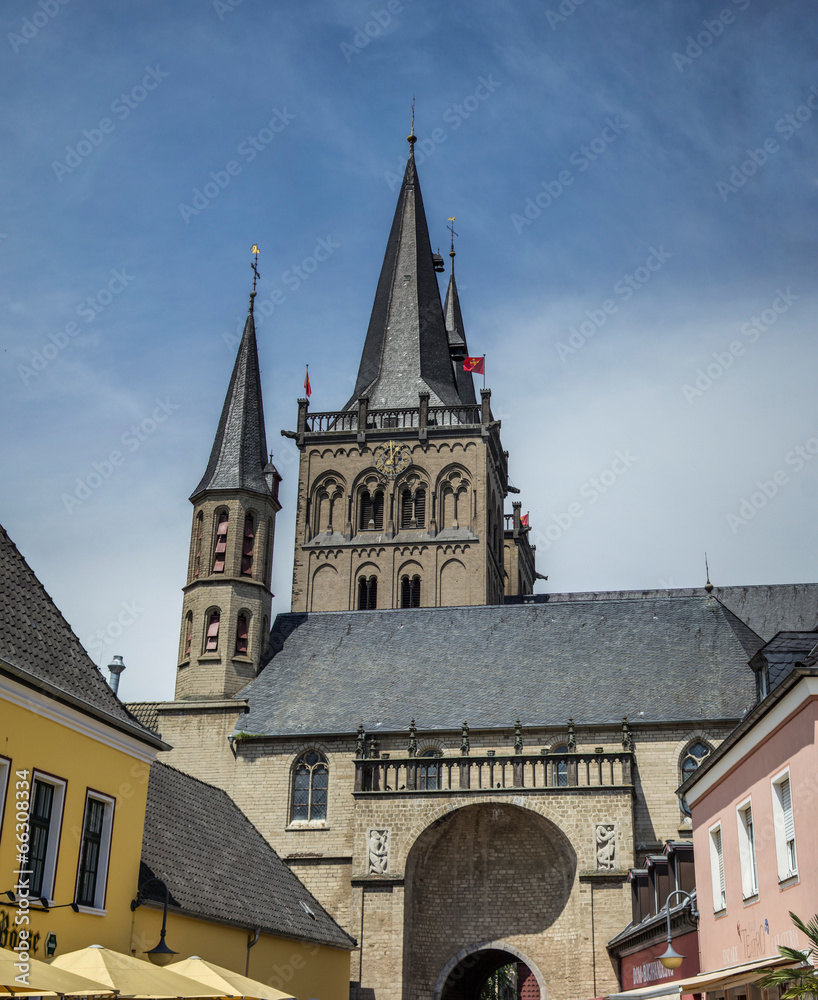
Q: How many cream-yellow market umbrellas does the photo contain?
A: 3